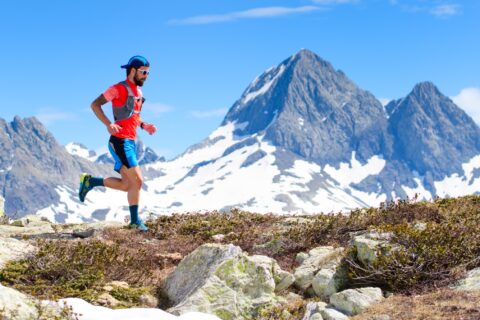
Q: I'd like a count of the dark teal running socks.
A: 2